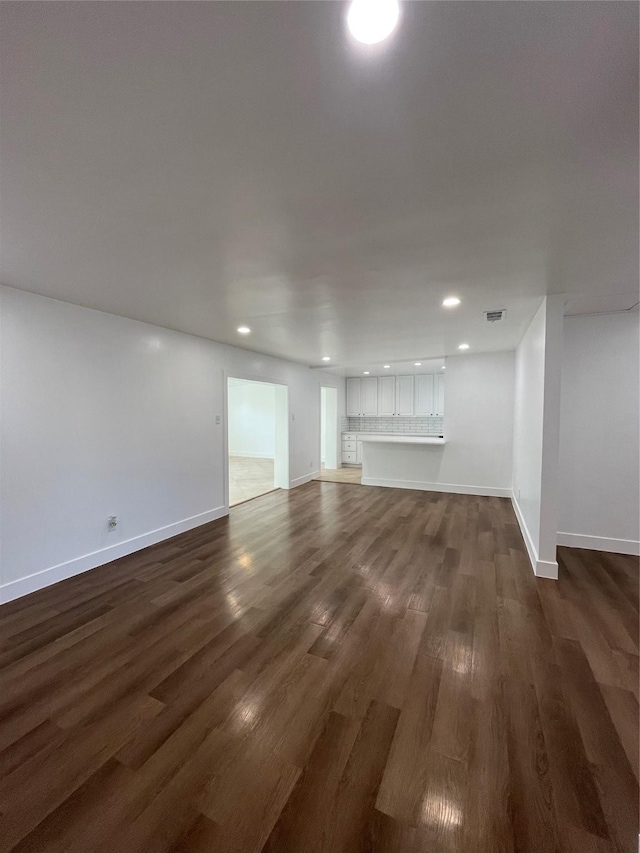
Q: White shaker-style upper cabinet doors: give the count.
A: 6